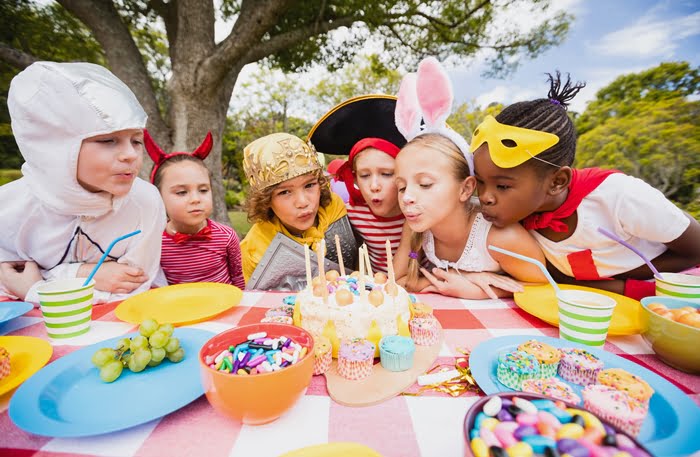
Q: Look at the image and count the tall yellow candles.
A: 7